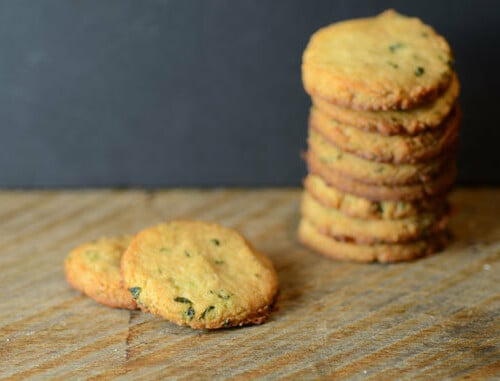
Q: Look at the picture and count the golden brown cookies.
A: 10